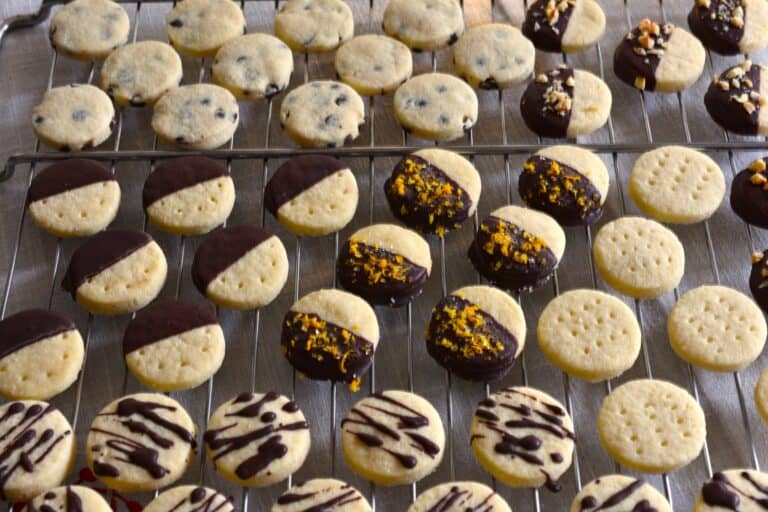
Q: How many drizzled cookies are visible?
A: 11